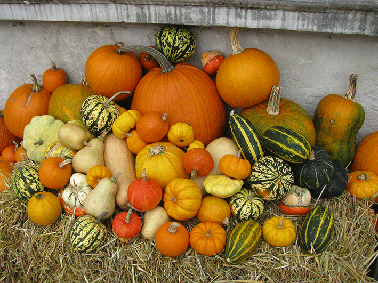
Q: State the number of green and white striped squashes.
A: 6